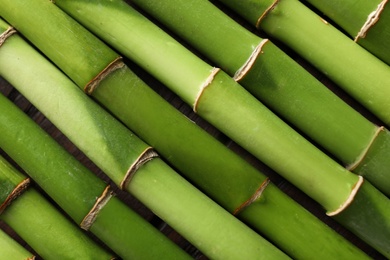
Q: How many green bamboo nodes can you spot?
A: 12